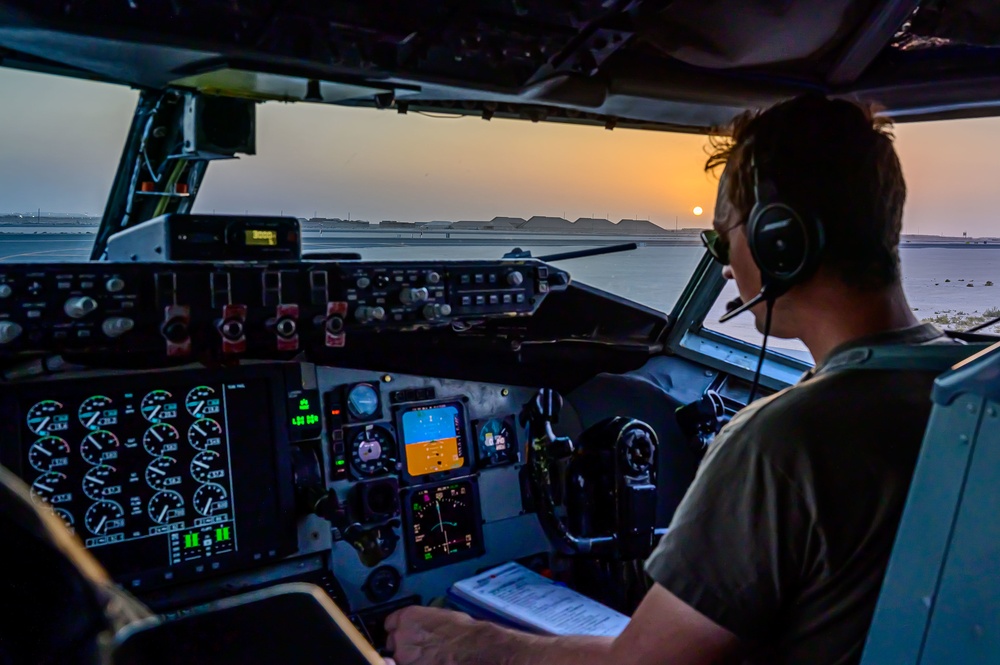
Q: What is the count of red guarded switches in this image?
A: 4